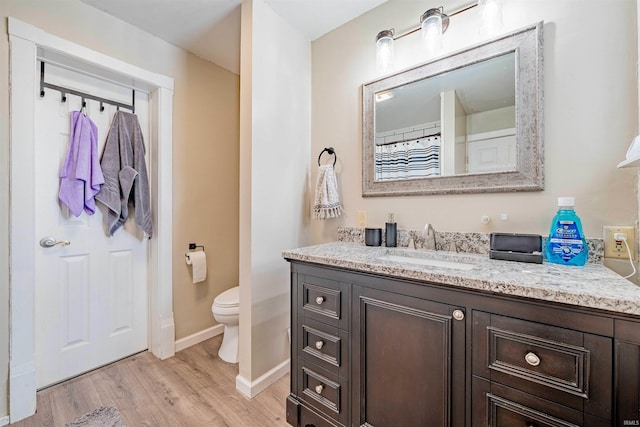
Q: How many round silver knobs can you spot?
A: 5